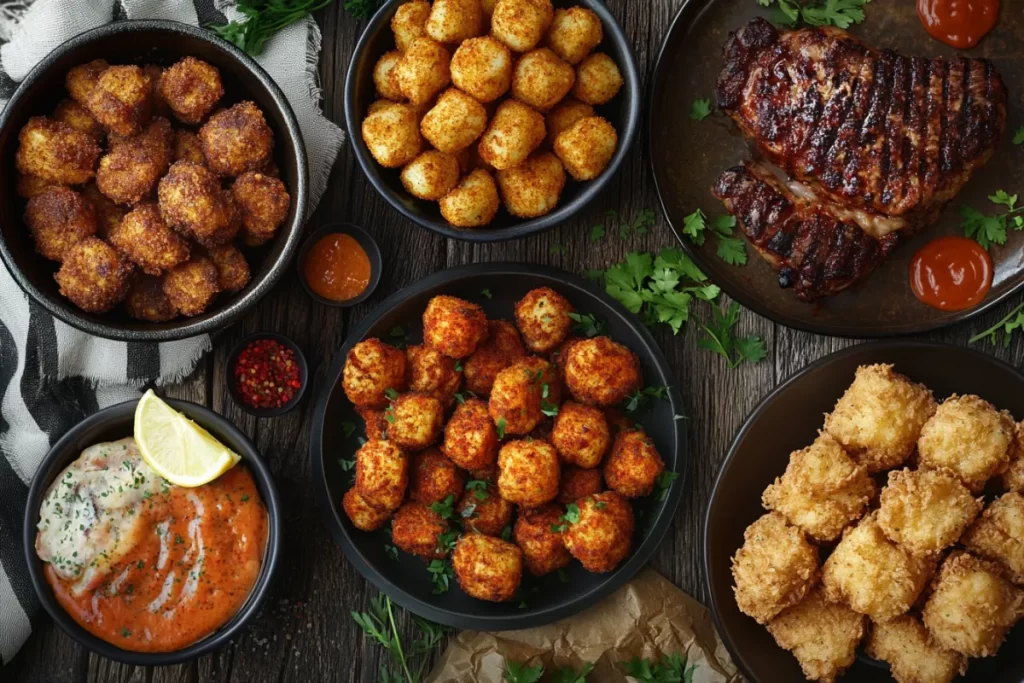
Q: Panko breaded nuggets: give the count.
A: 11